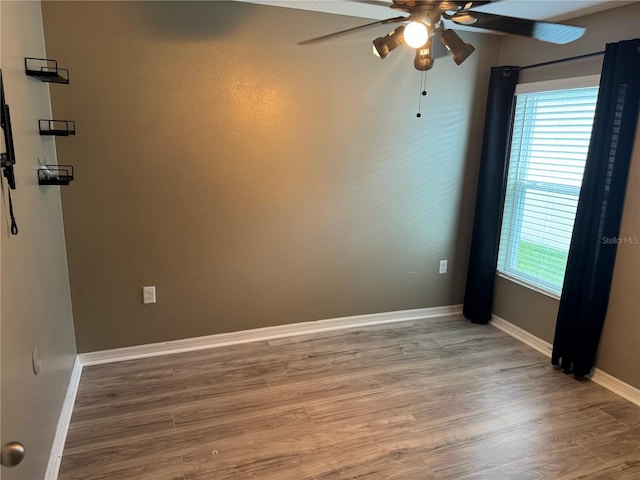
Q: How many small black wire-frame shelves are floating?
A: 3